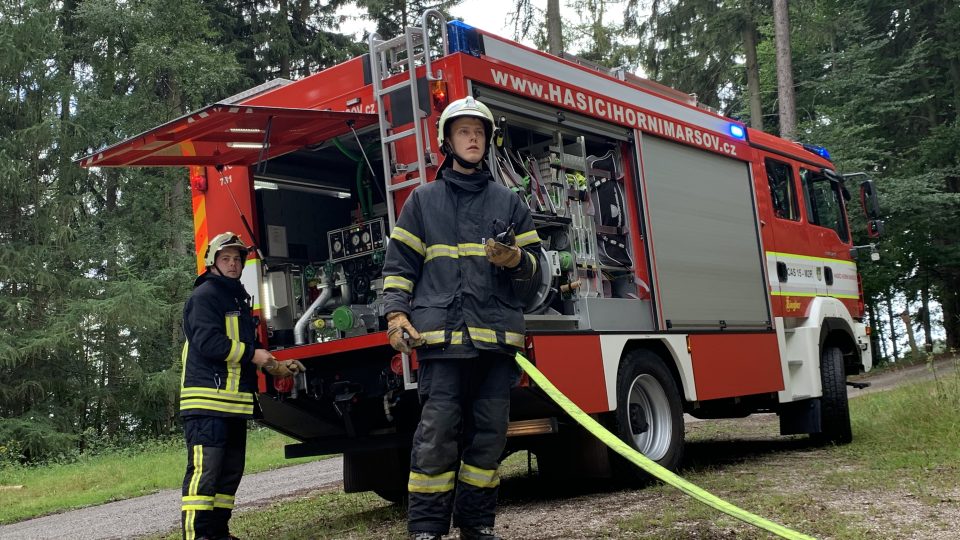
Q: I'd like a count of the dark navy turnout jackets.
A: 2